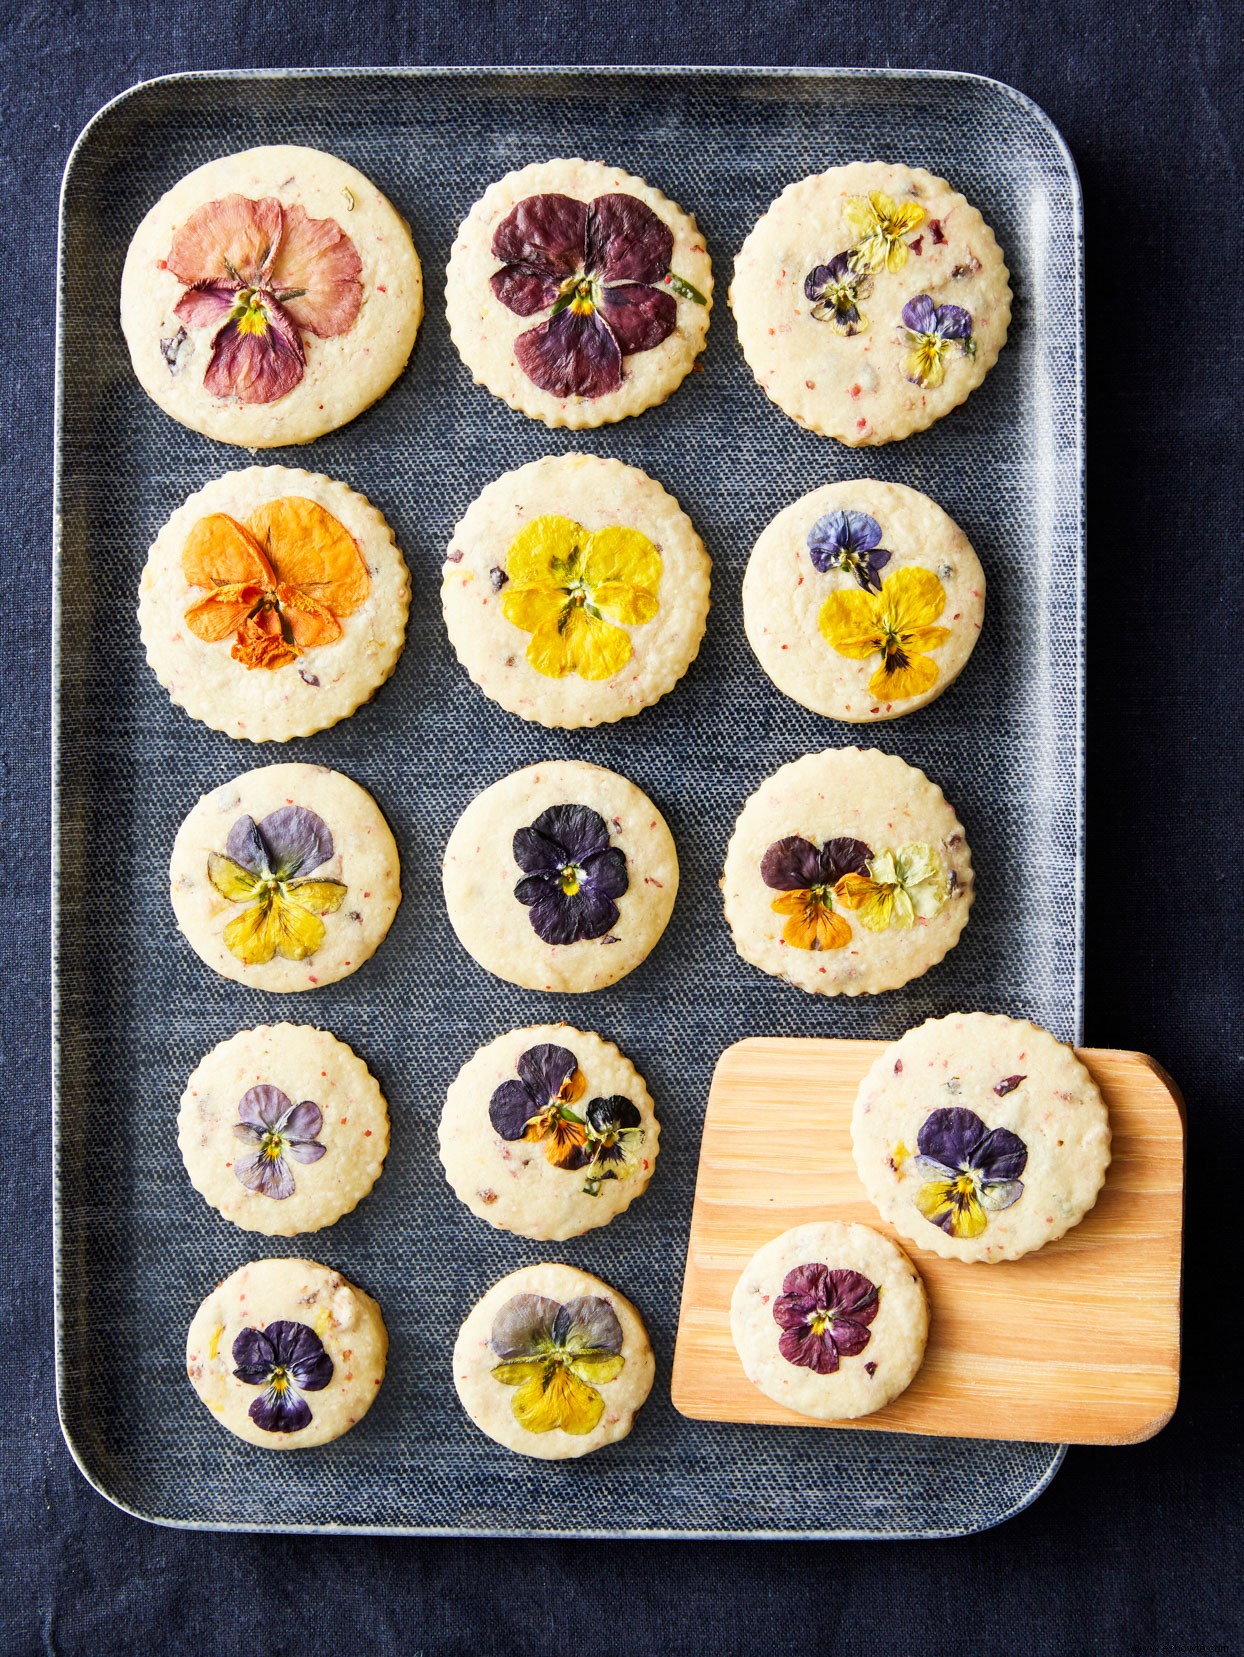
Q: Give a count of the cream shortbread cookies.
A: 15